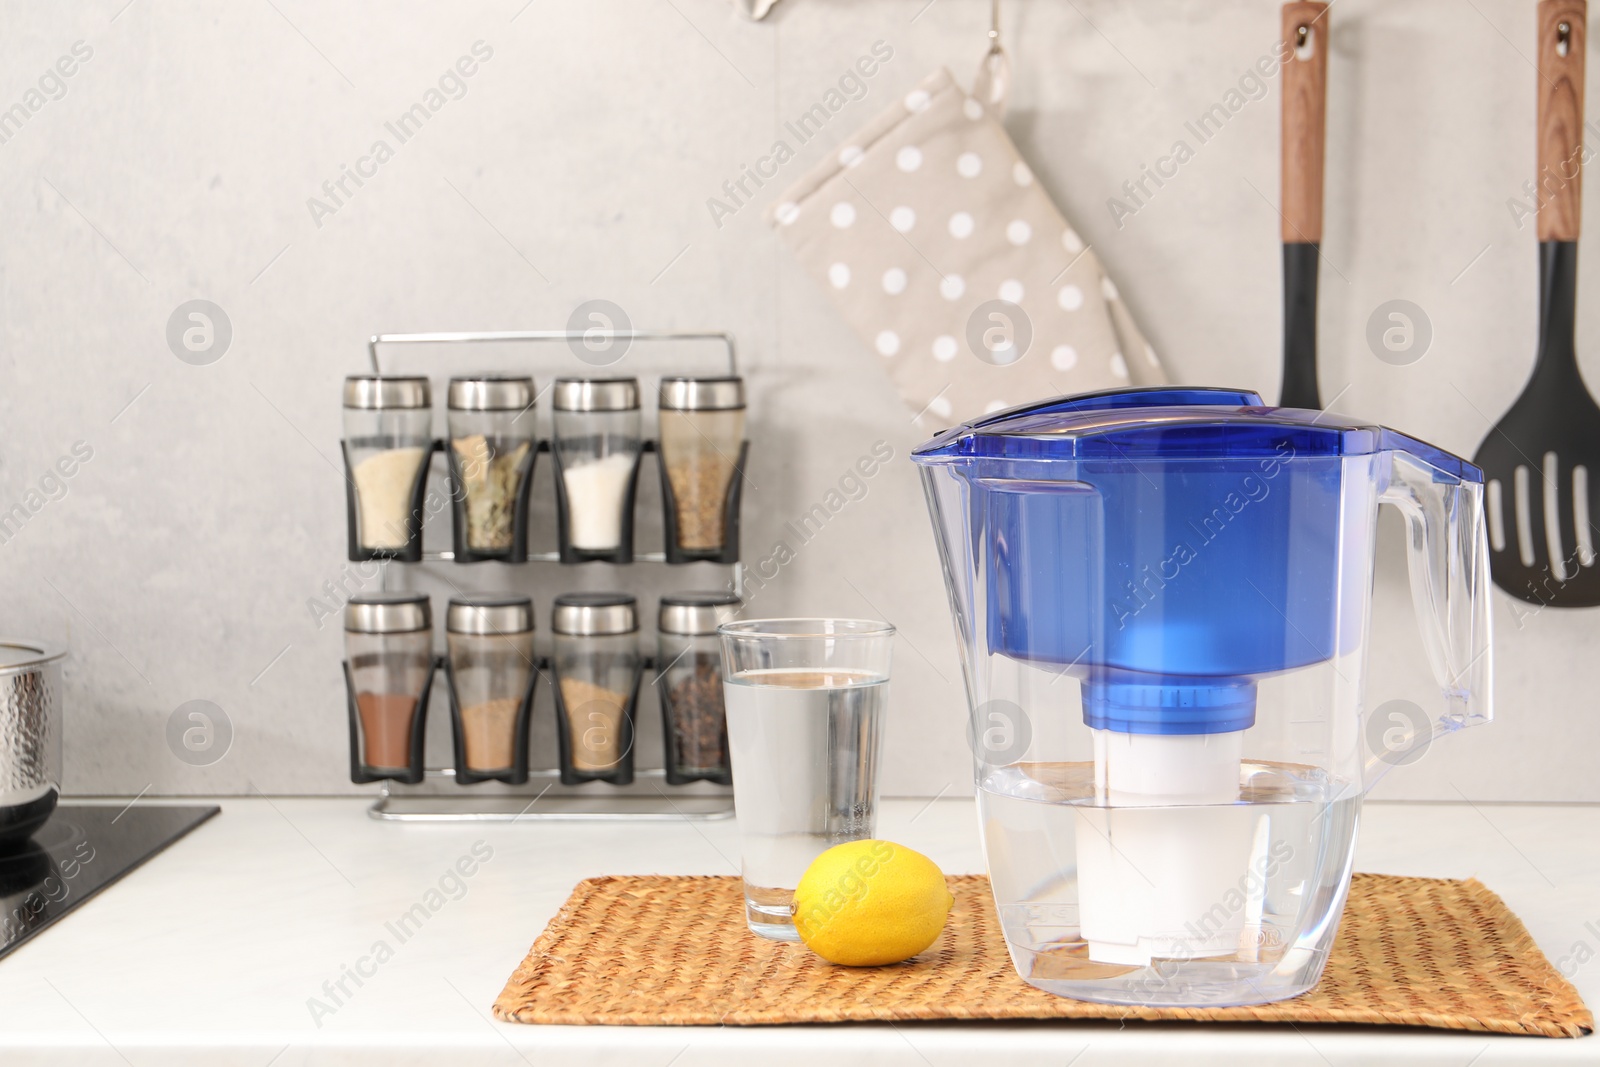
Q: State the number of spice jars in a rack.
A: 8